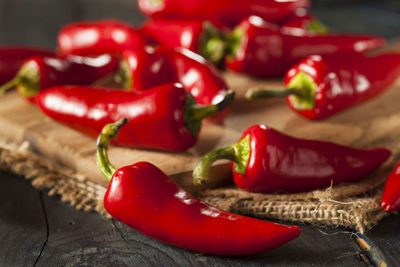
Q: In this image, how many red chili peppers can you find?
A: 13